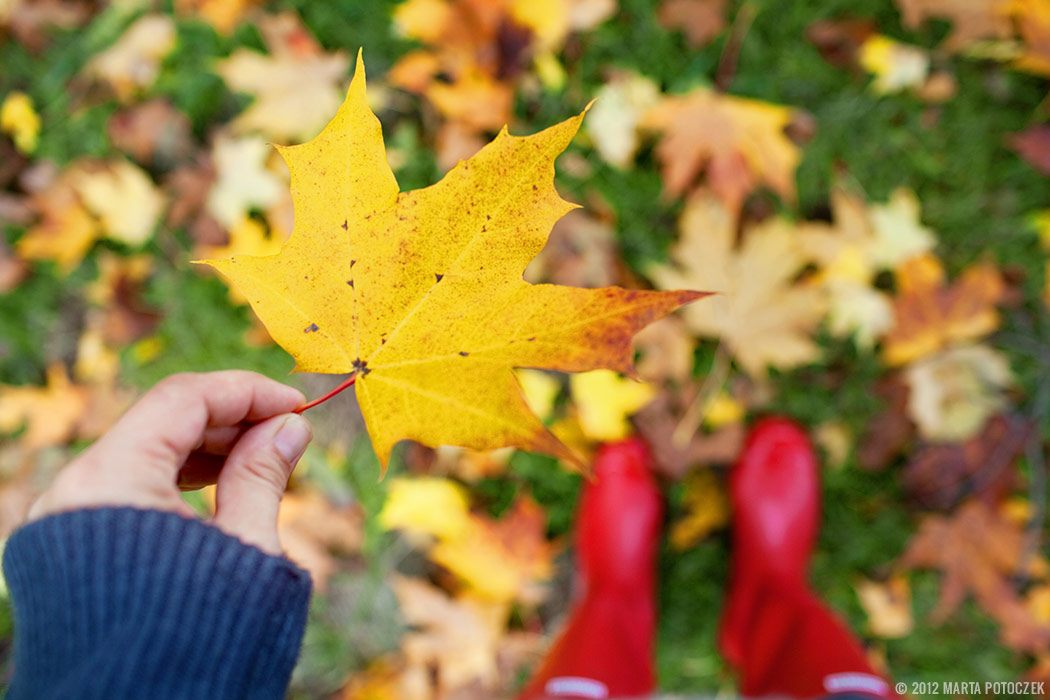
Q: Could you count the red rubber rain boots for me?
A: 2